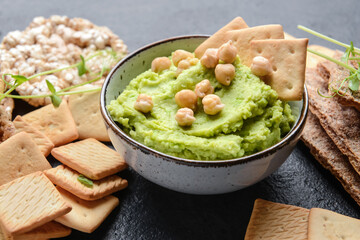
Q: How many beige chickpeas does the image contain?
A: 12